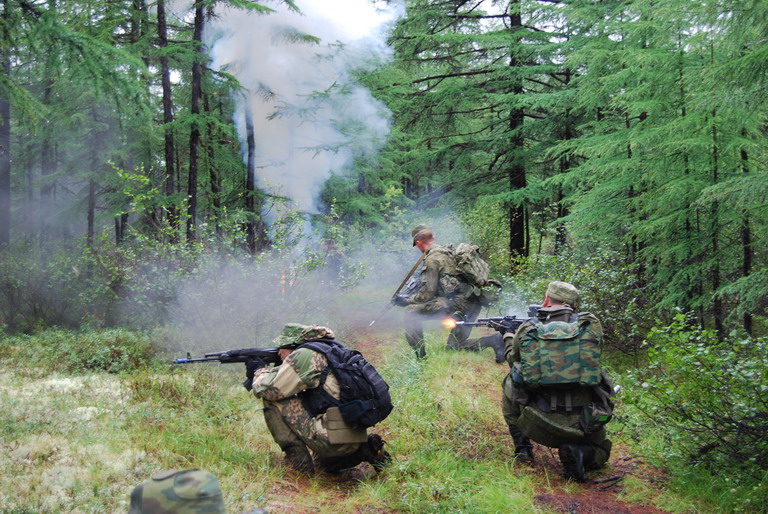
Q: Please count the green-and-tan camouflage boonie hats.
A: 1